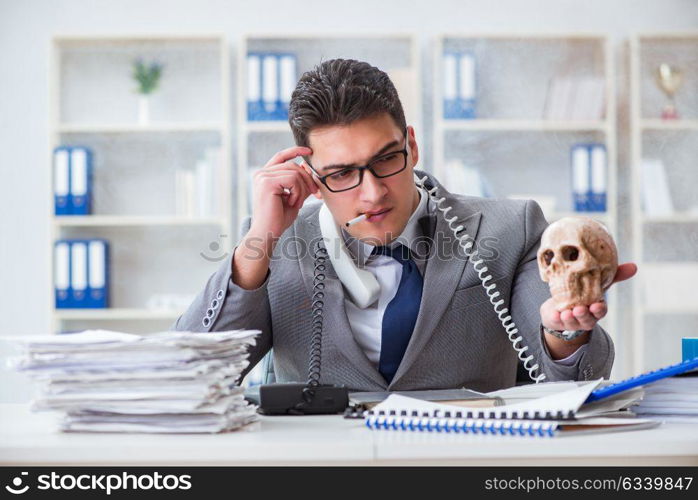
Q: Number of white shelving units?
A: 4